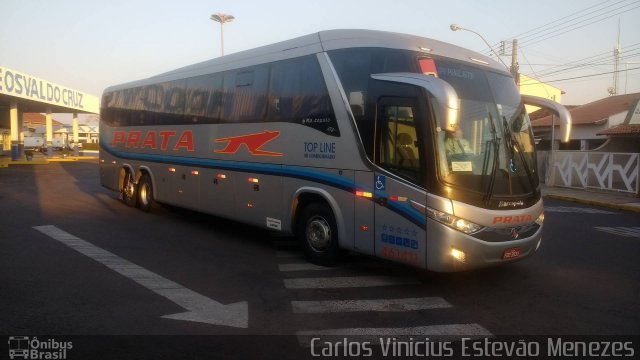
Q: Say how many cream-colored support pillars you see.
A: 3